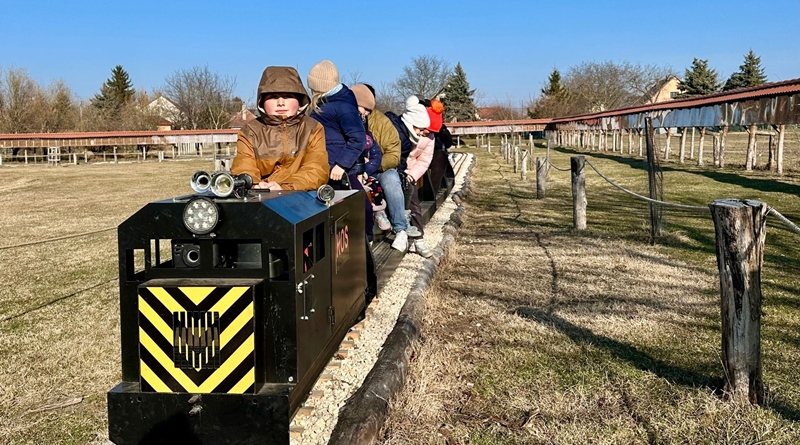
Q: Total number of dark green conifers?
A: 5